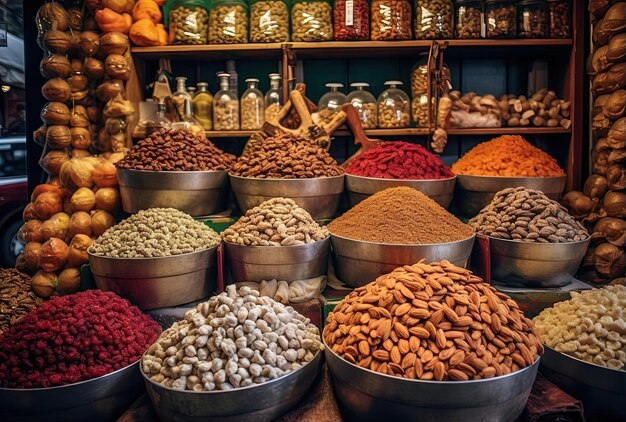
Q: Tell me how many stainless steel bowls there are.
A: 12